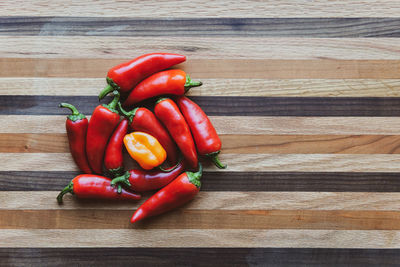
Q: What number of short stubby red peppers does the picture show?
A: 0